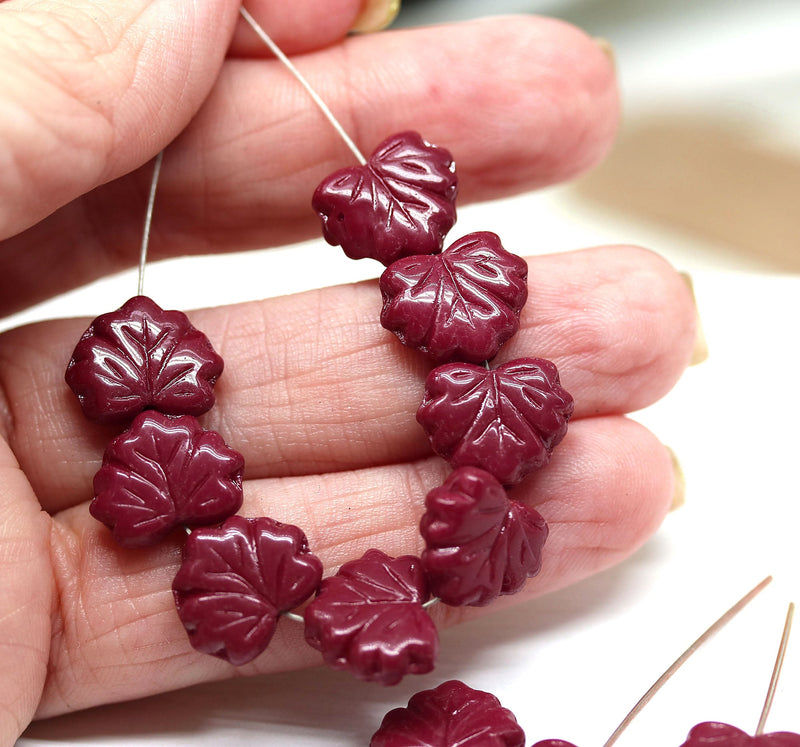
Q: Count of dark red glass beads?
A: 11